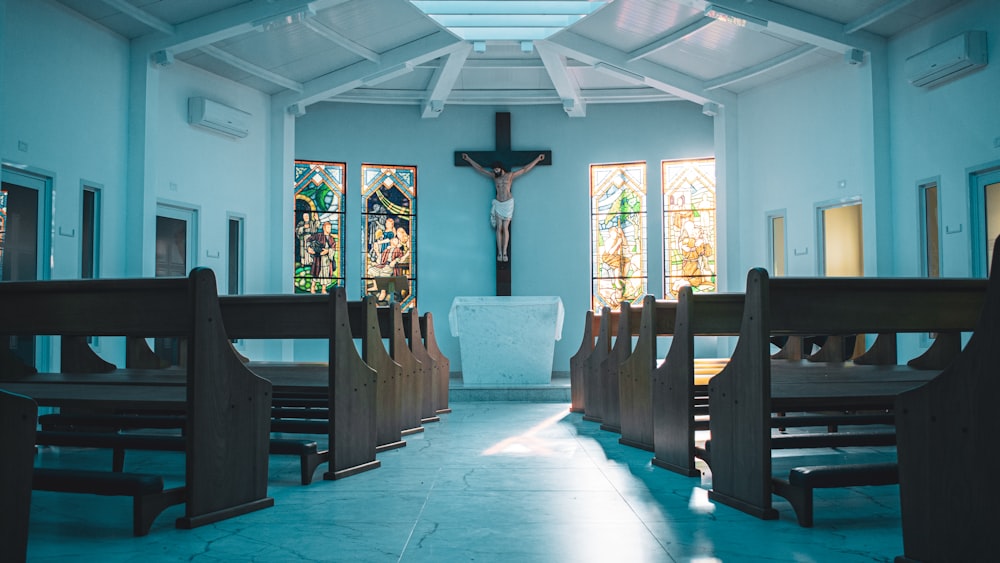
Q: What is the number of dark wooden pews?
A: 14